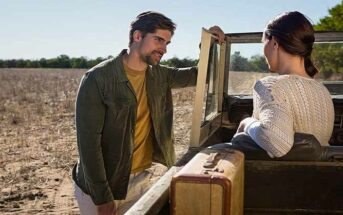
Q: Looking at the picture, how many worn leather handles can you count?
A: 1